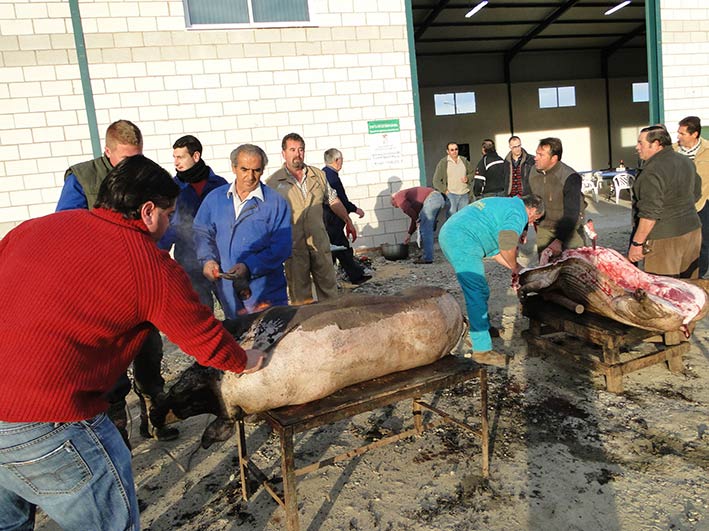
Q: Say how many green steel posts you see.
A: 3